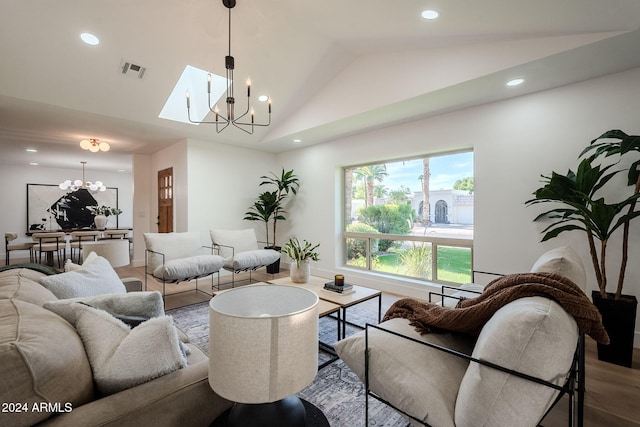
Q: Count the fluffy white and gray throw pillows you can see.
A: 3